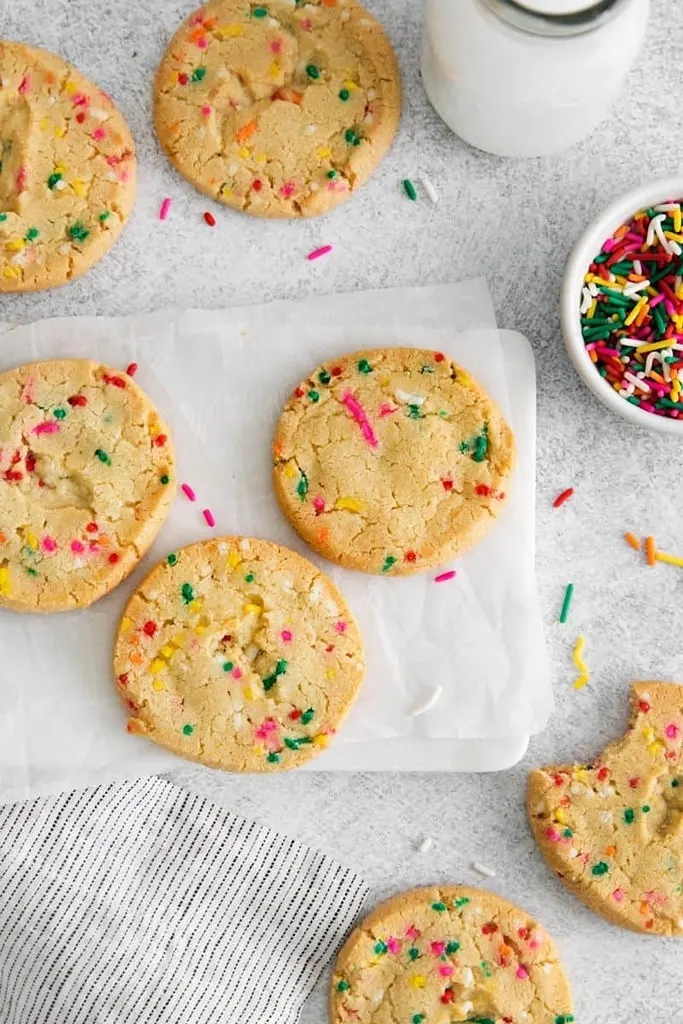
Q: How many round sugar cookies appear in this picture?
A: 7